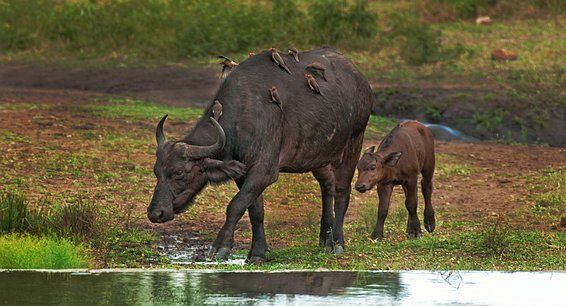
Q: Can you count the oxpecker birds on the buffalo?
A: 8